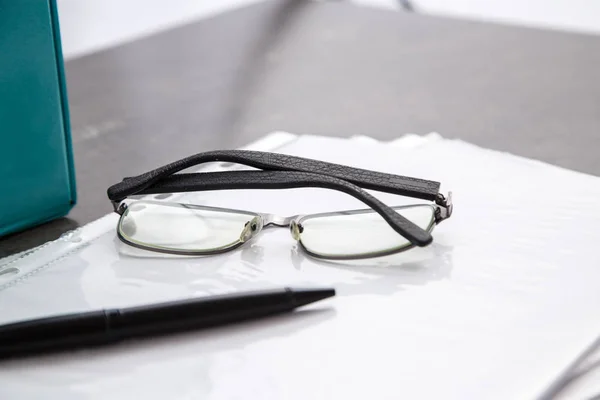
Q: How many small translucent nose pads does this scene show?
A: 2